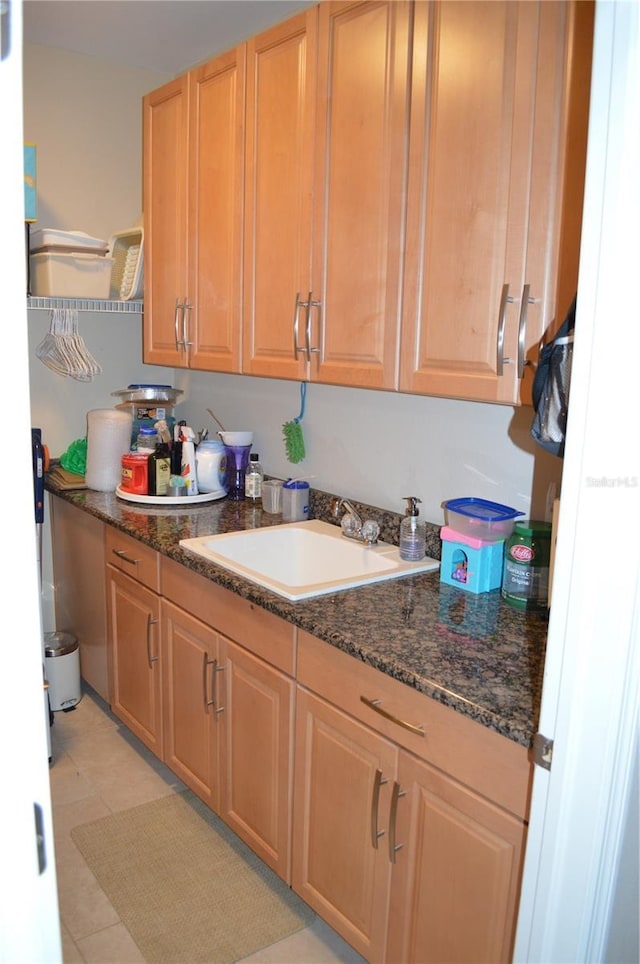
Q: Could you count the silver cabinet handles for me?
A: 13